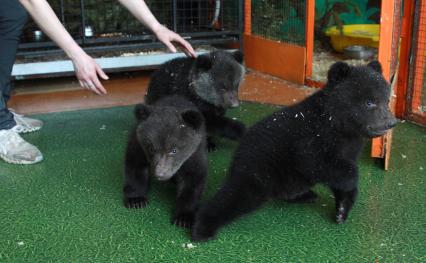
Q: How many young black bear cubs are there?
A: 3